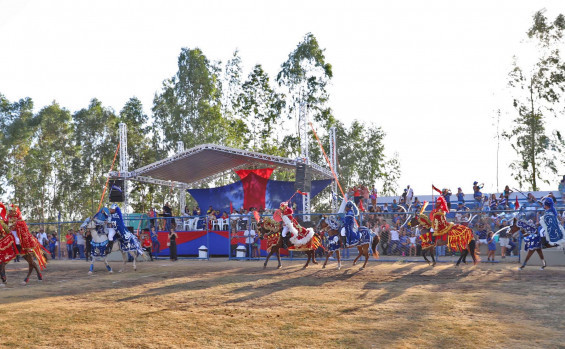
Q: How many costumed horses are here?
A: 6